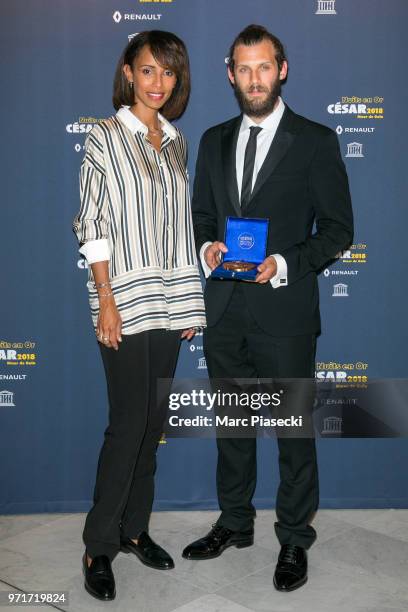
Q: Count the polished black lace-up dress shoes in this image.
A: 2